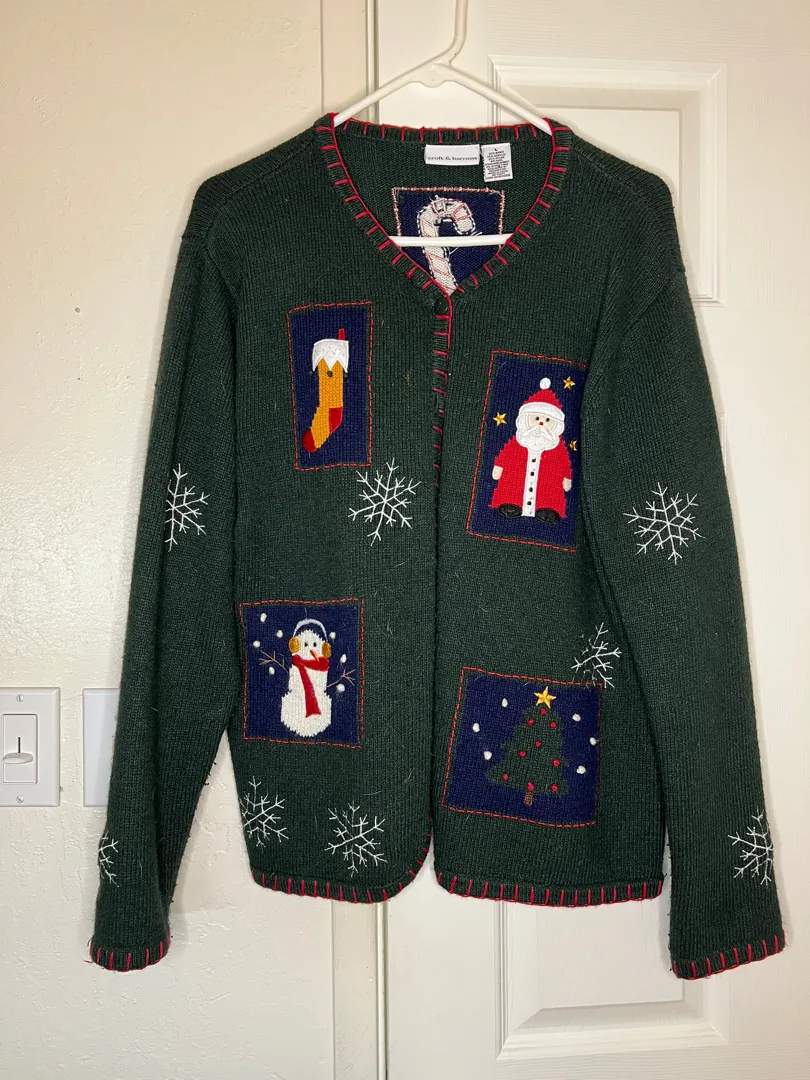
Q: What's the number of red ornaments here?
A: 9